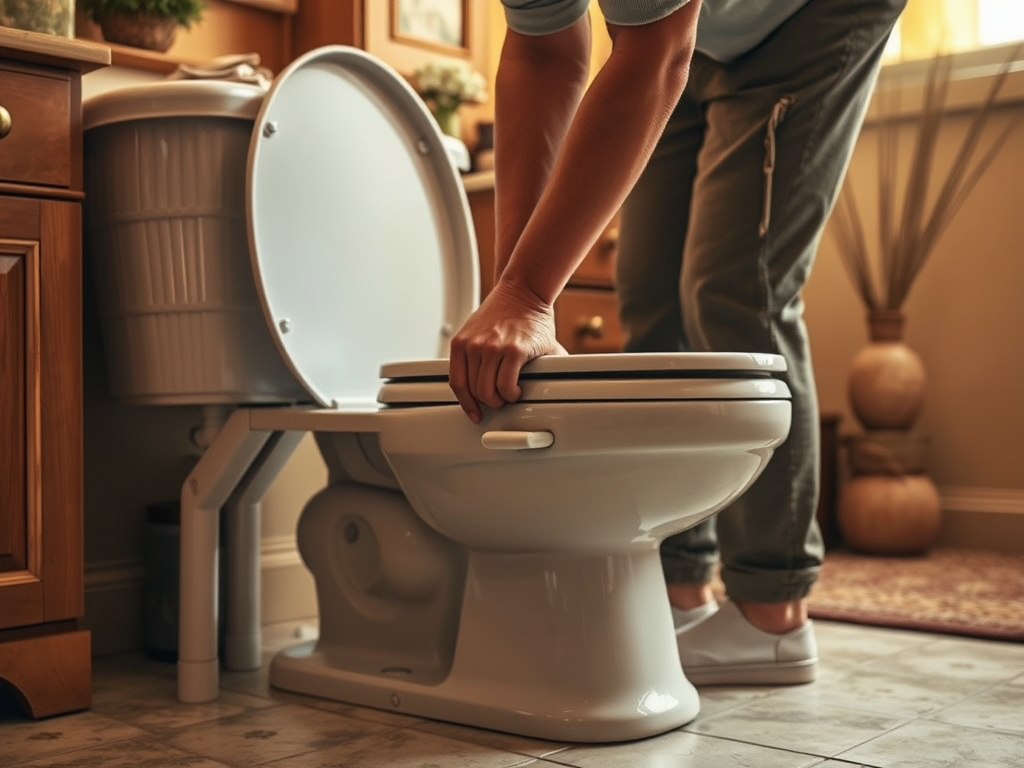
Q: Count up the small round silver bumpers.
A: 4